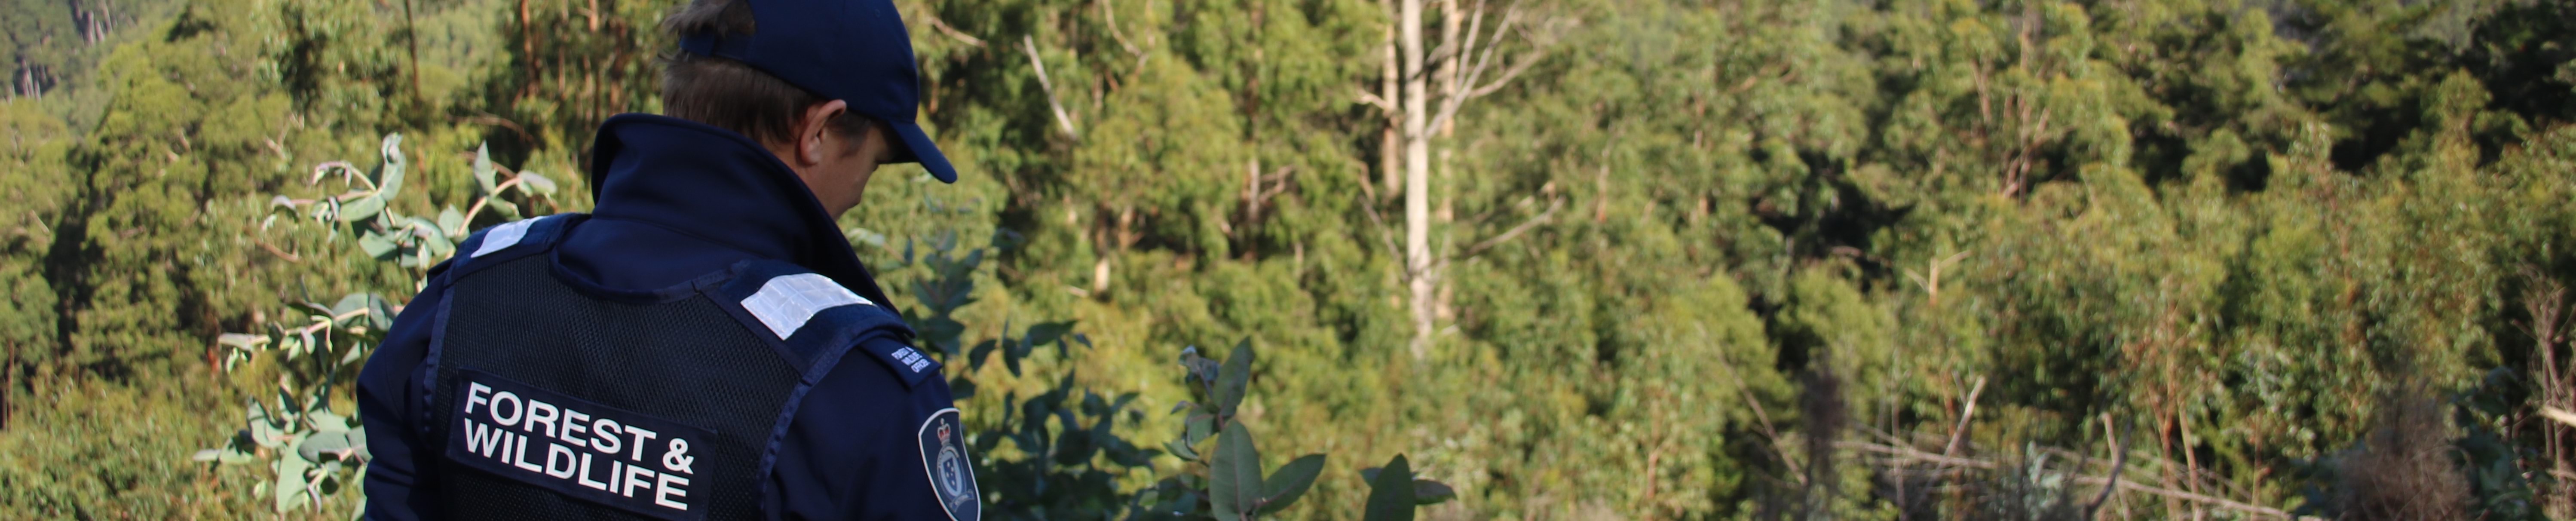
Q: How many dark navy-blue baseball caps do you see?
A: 1